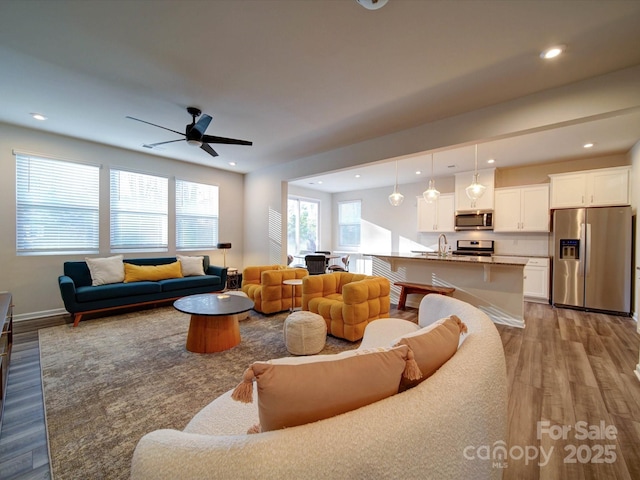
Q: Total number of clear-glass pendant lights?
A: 3